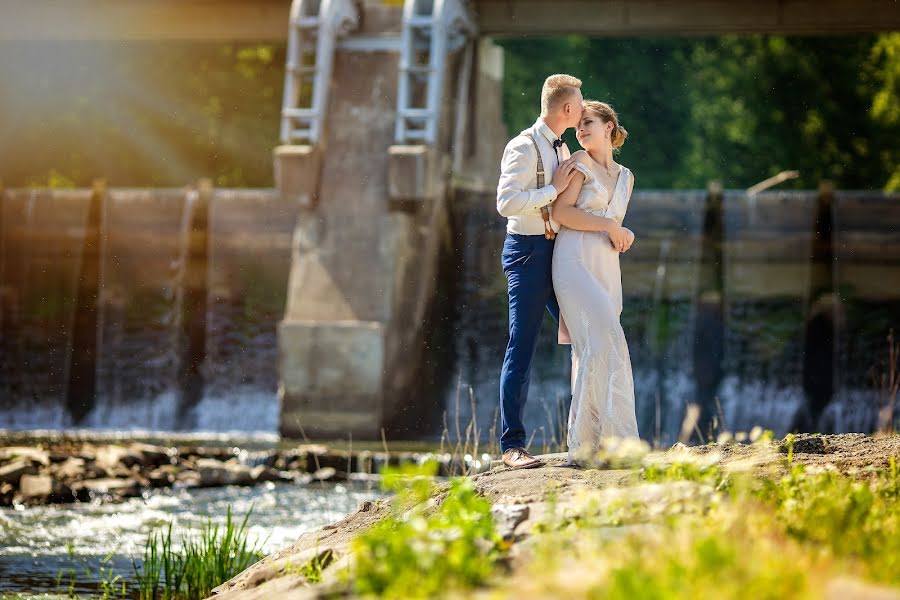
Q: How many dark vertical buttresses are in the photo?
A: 4